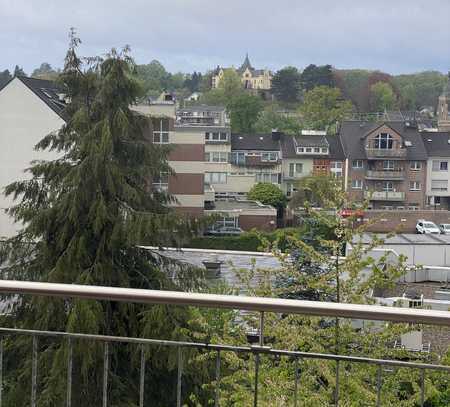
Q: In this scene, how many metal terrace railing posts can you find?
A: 12